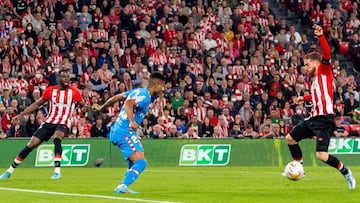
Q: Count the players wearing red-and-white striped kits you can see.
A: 2